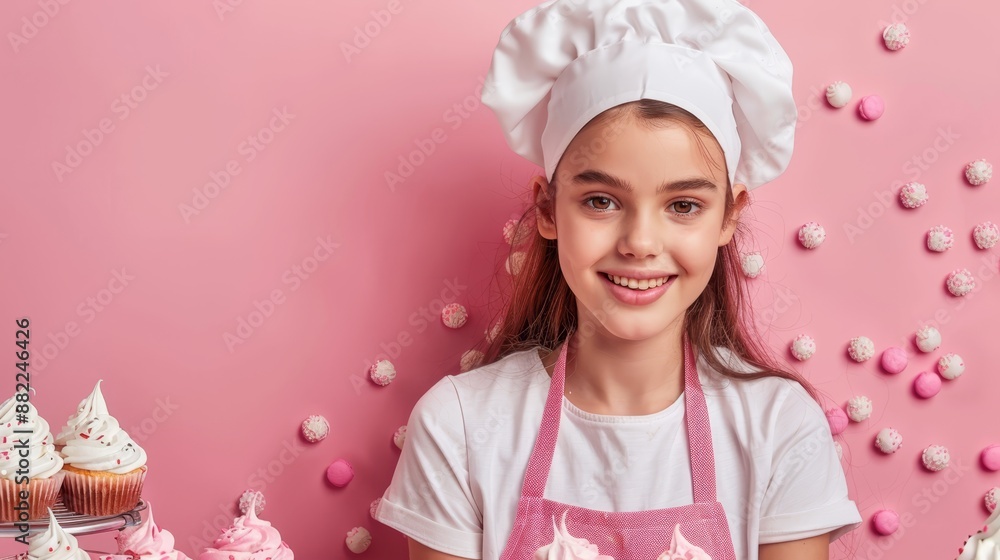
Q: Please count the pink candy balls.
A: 7